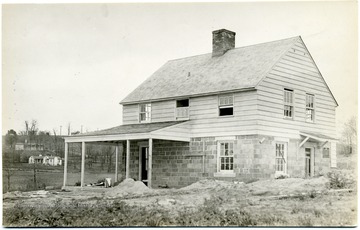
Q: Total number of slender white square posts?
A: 5